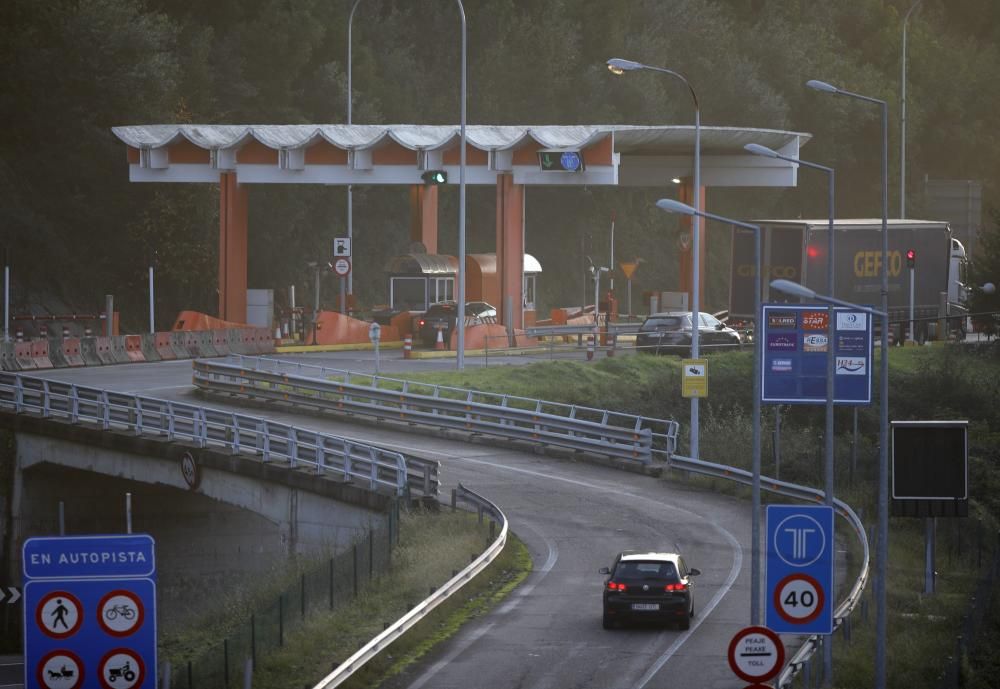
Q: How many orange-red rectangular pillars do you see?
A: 4